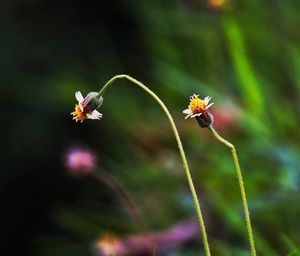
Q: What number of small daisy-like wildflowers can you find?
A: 2